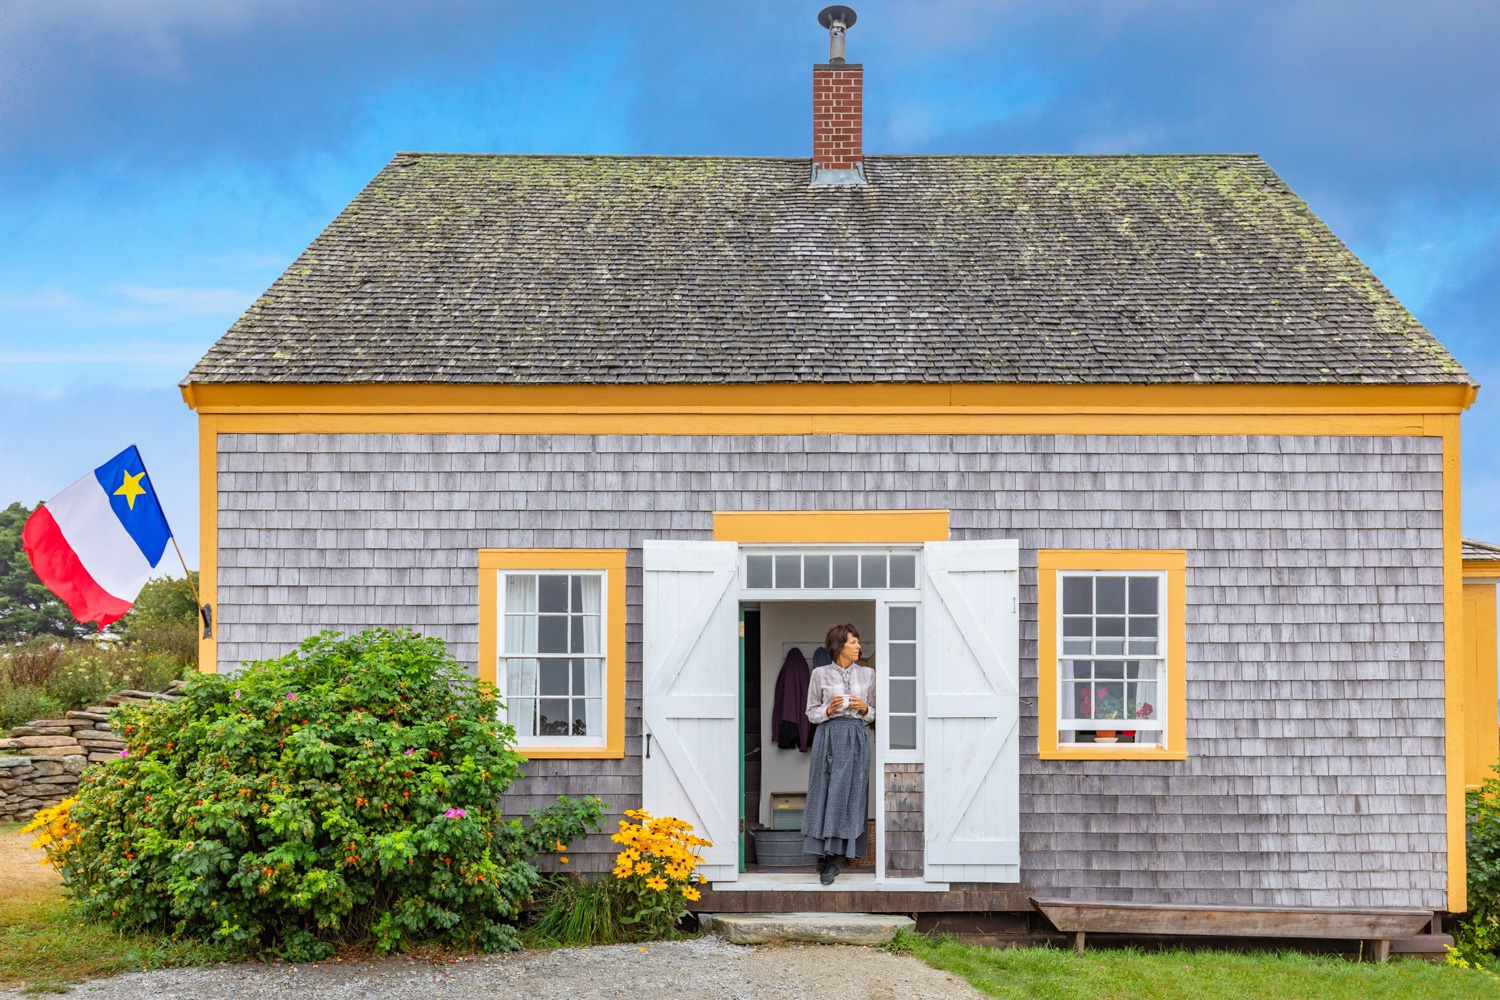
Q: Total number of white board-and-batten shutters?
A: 2